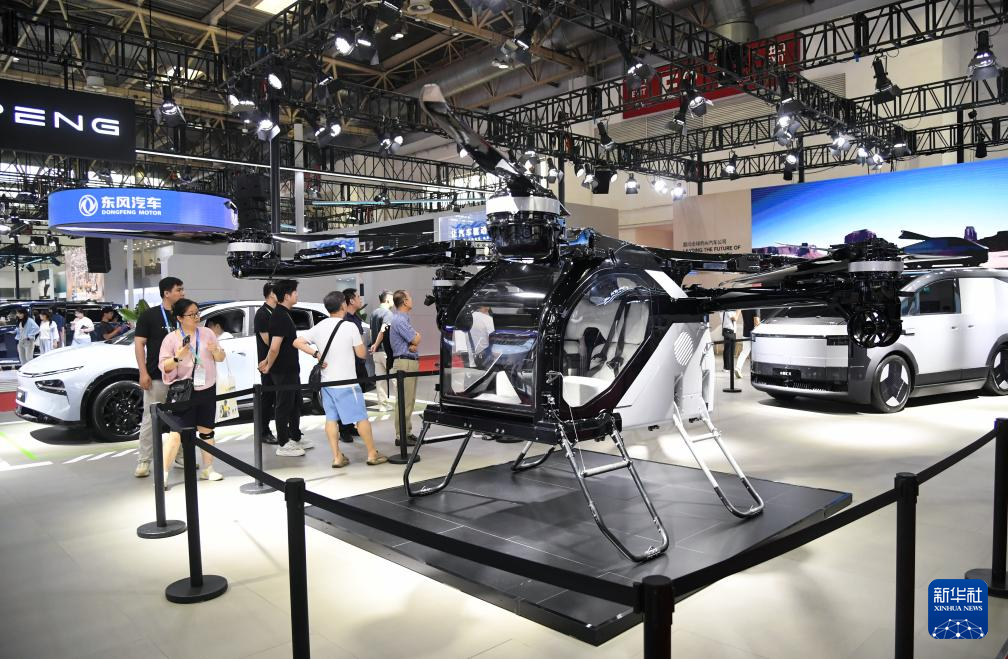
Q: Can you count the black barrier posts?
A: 9